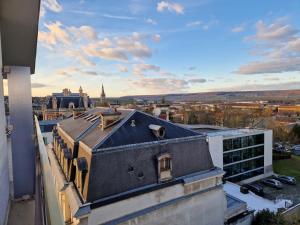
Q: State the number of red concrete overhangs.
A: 0